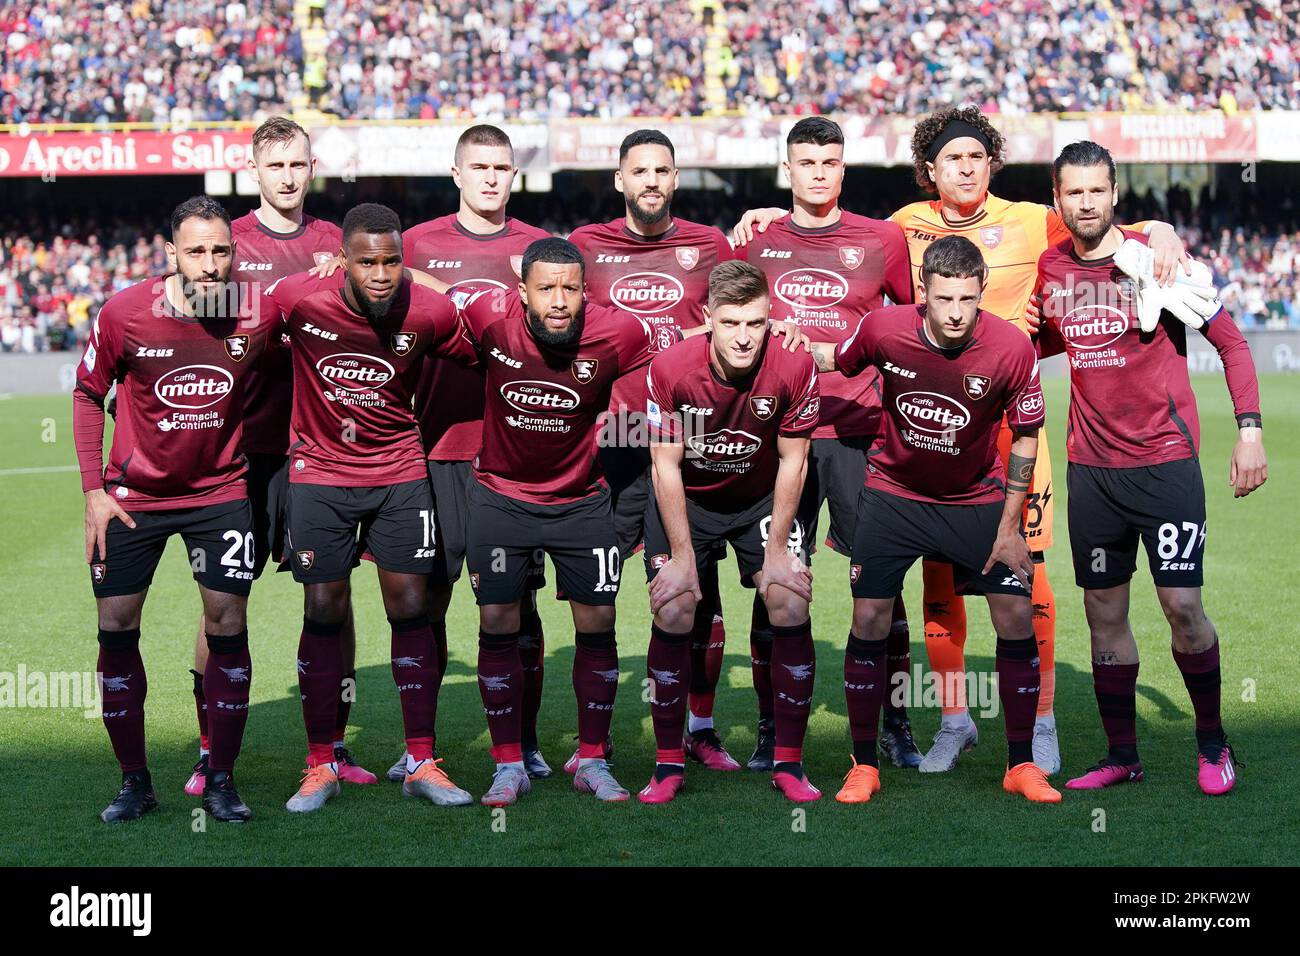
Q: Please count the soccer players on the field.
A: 11